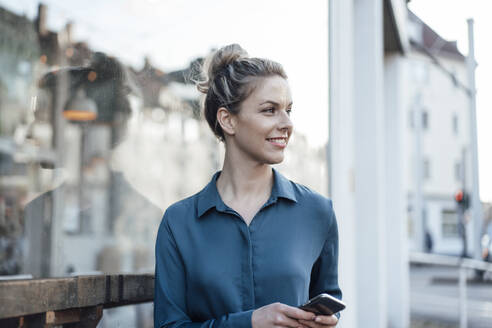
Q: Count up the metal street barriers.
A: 1